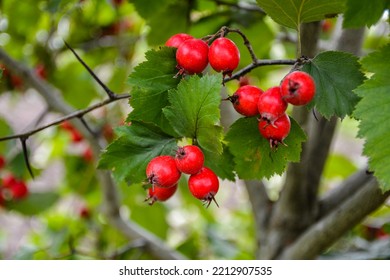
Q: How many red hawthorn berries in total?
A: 11